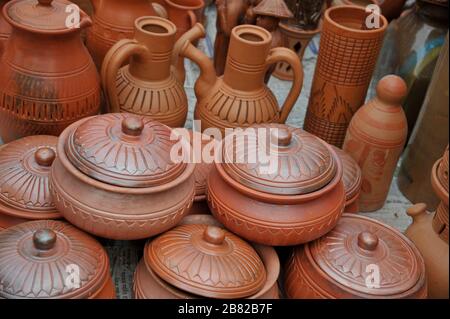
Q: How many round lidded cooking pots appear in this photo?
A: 8